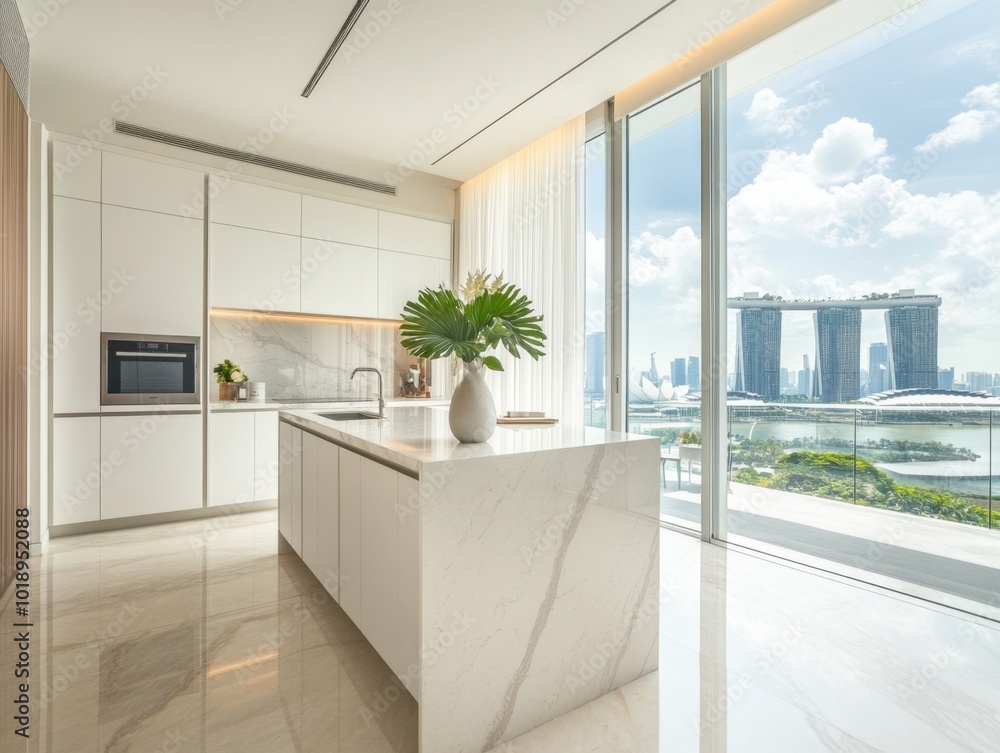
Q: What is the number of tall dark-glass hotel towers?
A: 3